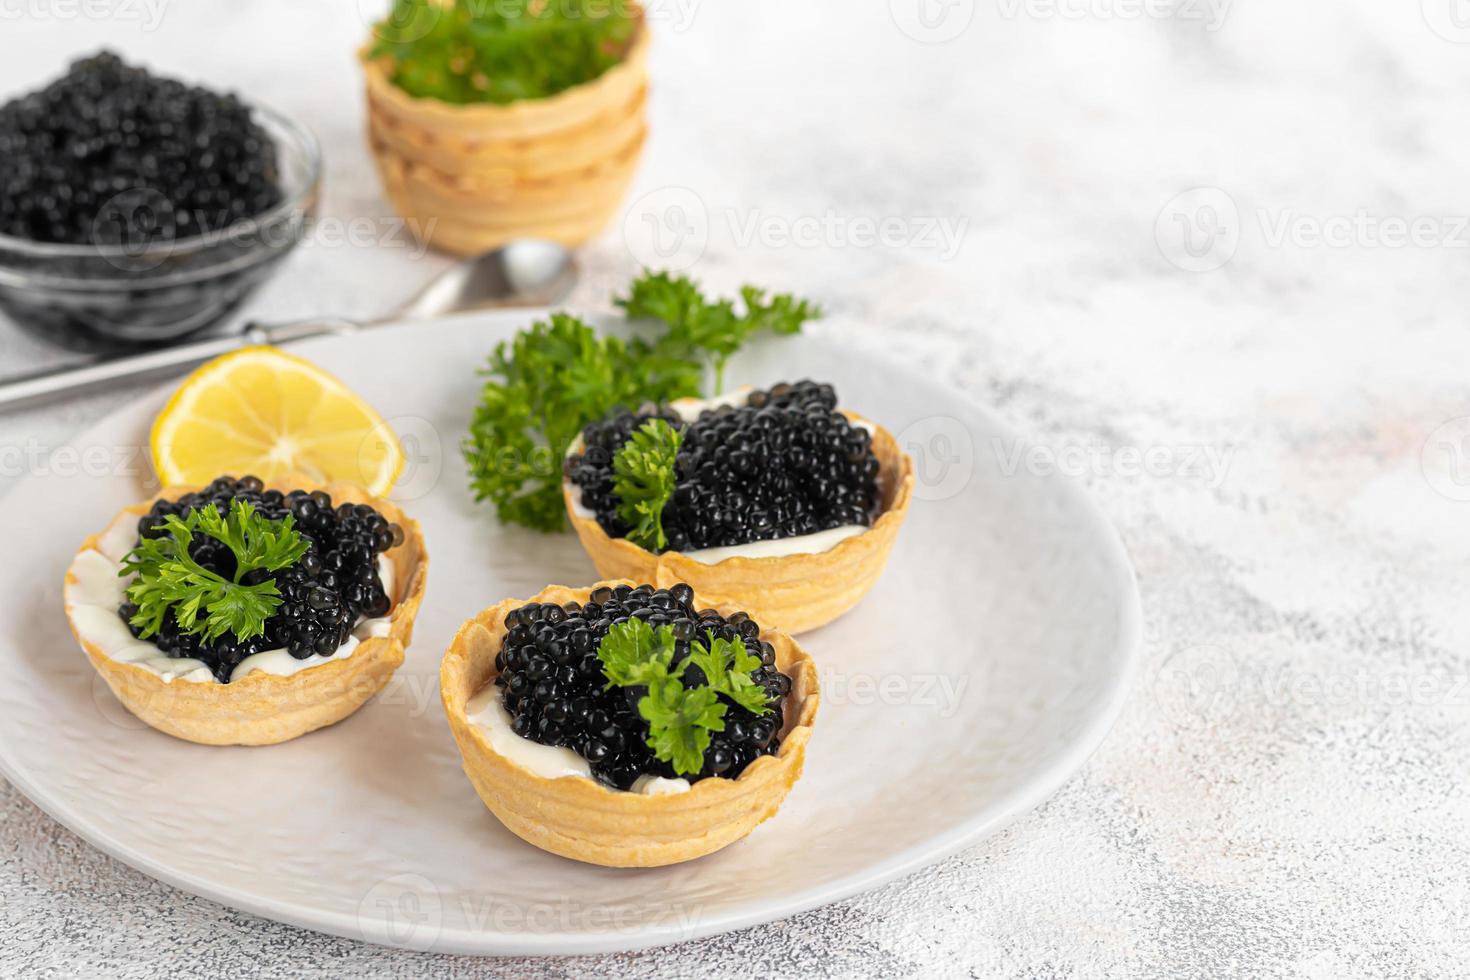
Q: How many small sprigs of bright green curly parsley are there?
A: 3